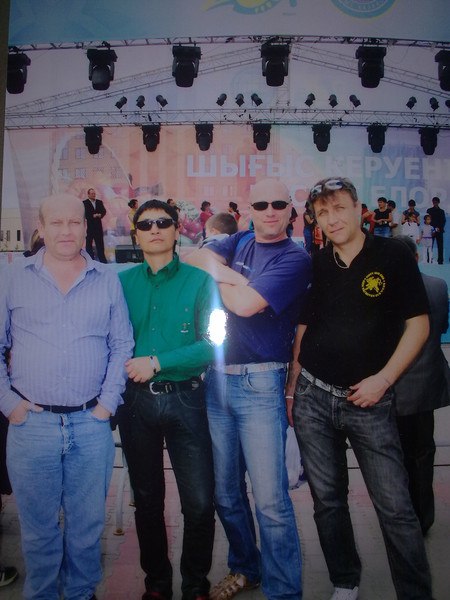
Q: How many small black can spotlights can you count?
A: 12